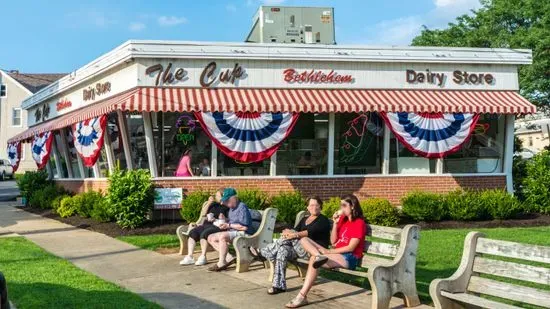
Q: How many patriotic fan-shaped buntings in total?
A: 5